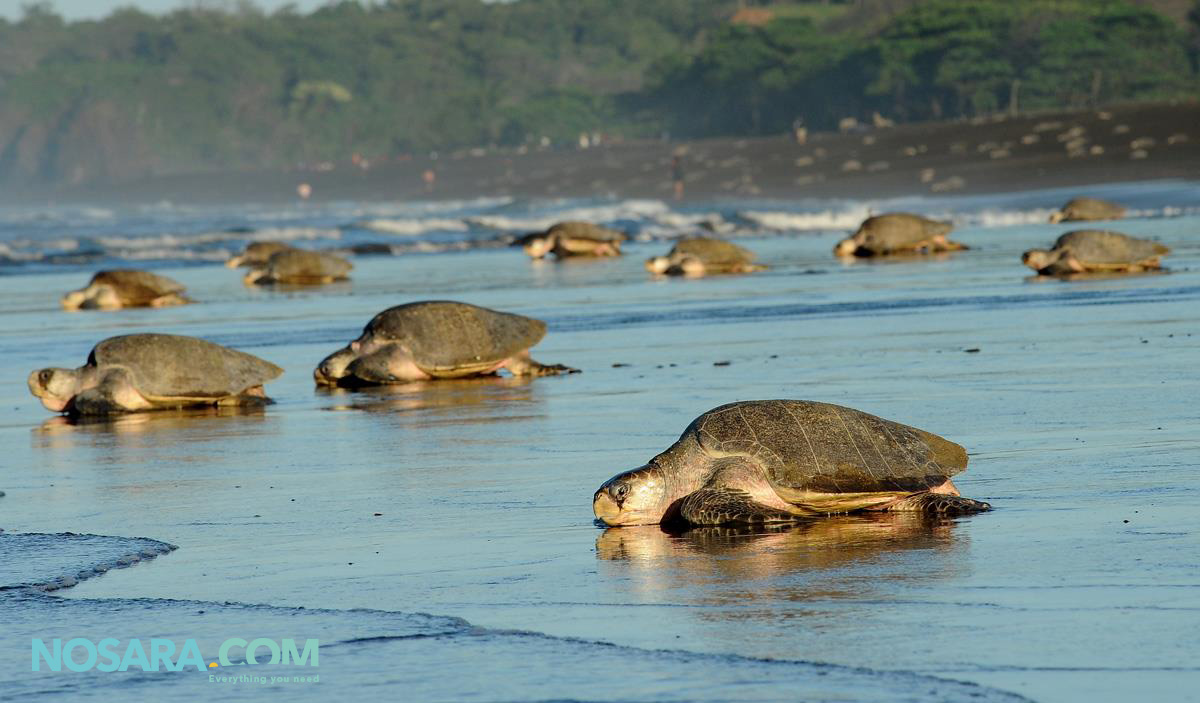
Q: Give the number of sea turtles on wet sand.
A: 11